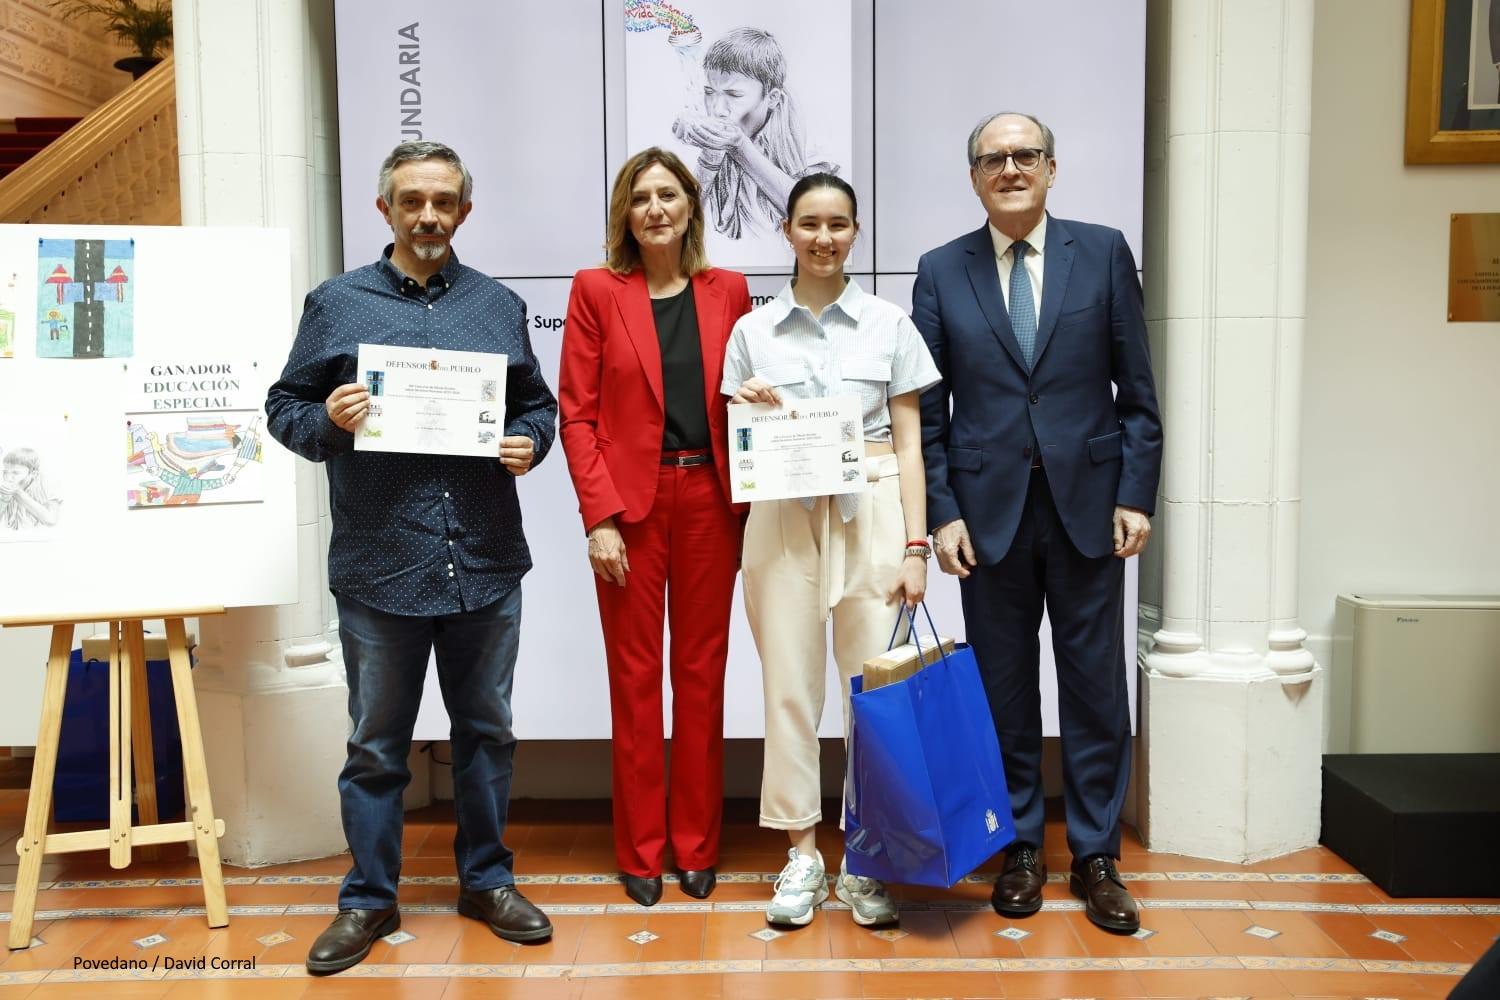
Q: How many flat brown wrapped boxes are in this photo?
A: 2